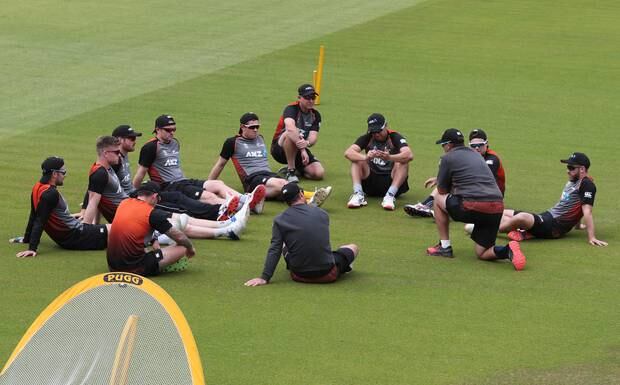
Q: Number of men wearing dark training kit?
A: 12